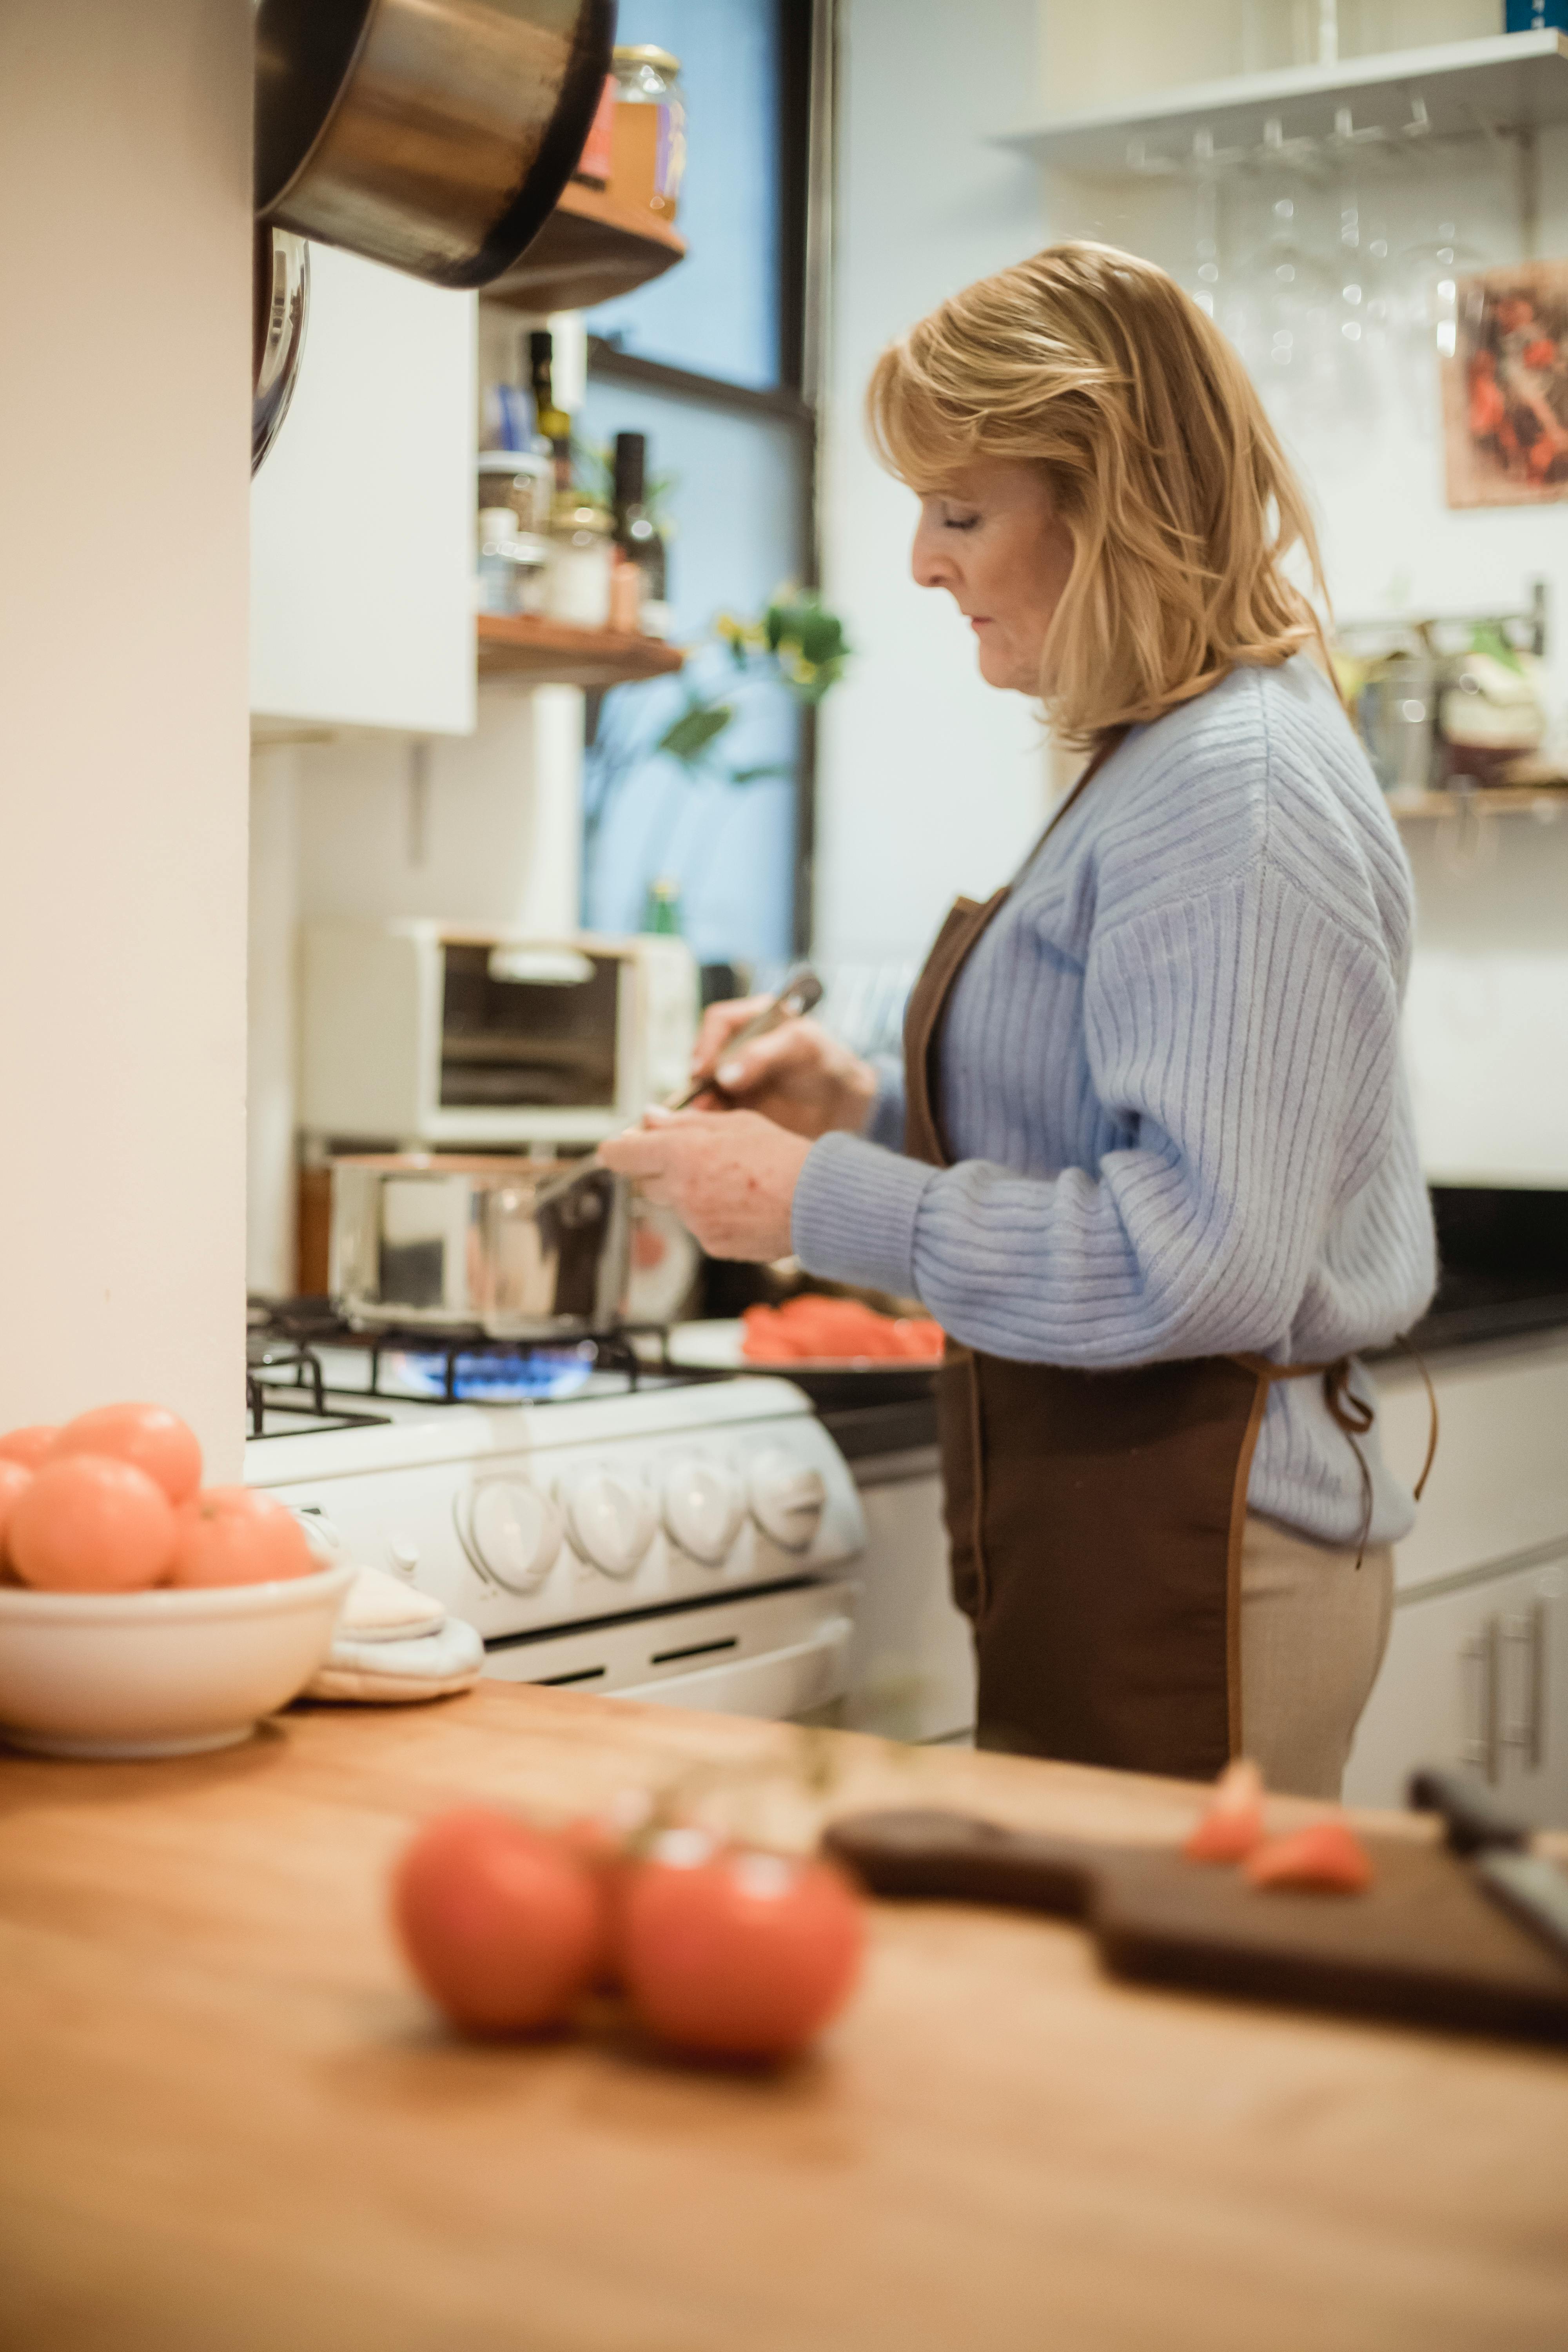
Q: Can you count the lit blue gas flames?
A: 1